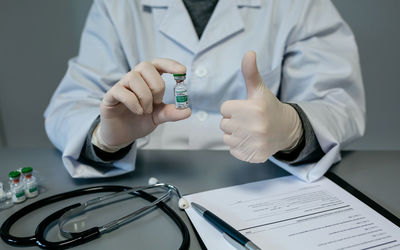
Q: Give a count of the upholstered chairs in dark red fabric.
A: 0